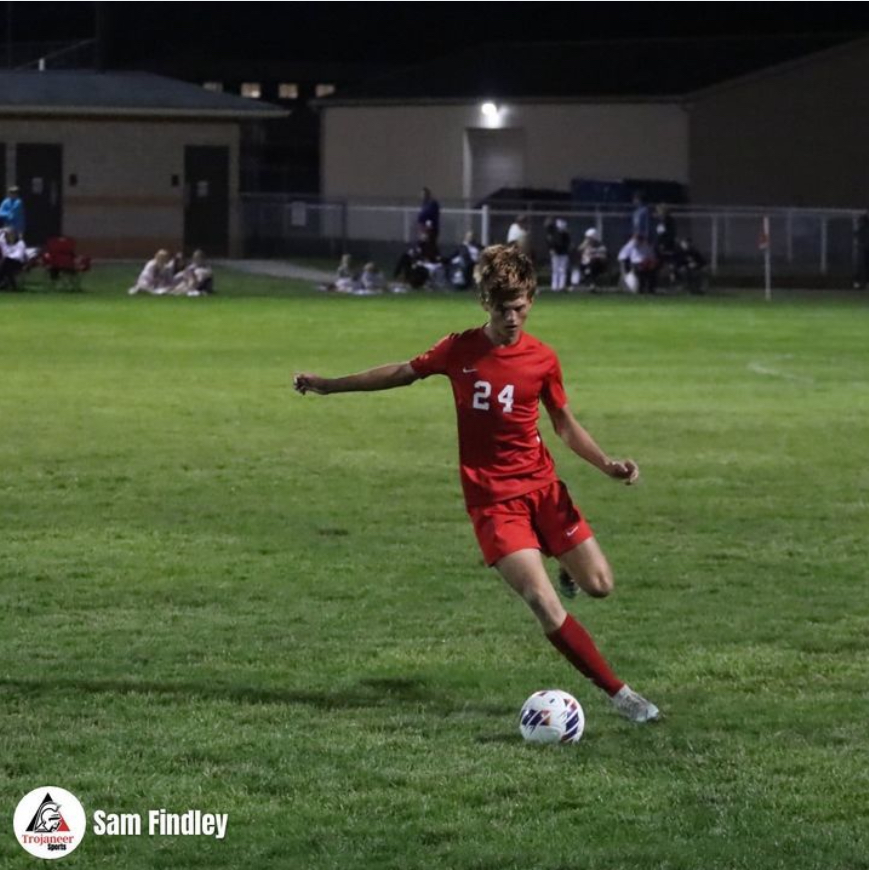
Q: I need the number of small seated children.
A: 2